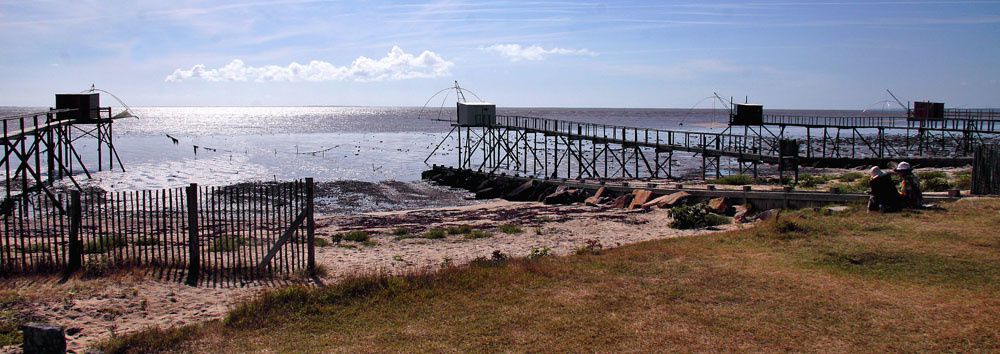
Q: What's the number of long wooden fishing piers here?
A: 4